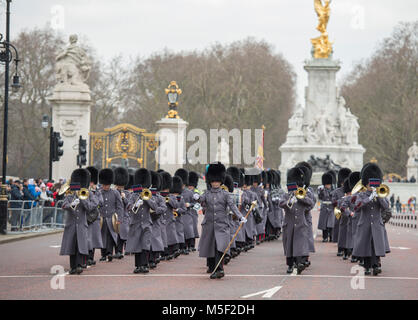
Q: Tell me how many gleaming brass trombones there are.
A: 4